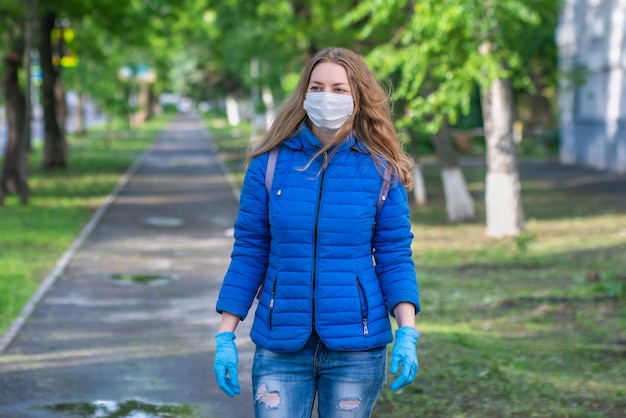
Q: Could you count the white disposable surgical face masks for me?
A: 1